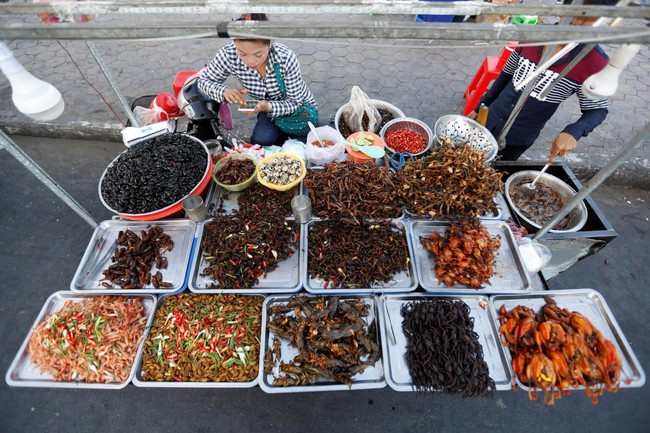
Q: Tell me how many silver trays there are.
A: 12